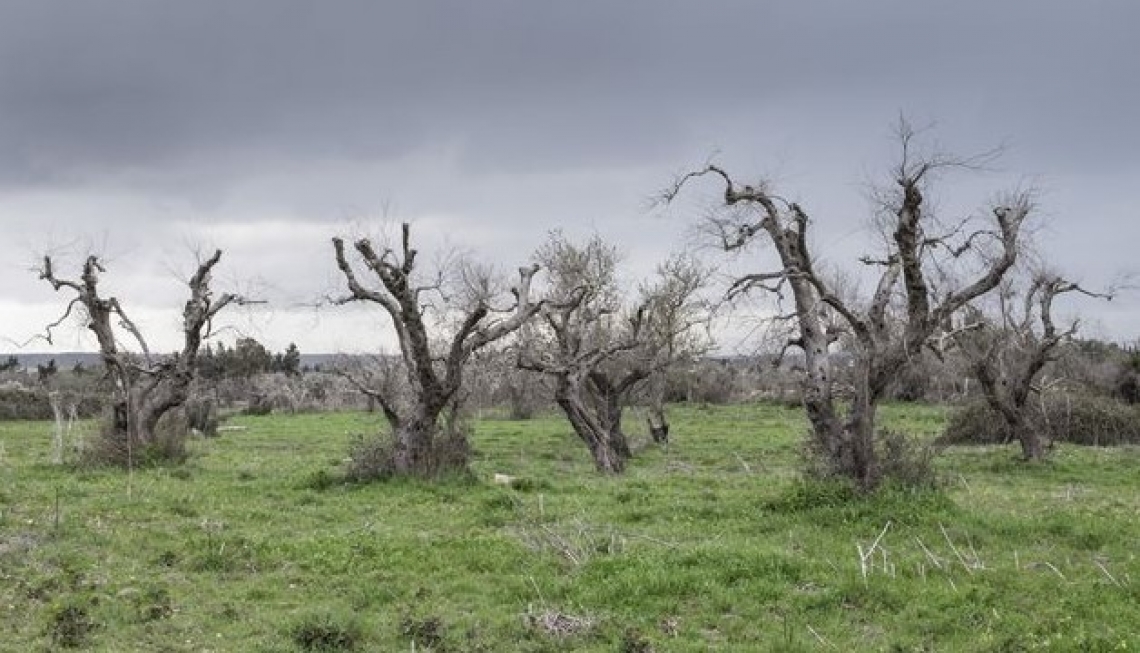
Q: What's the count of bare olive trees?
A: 5